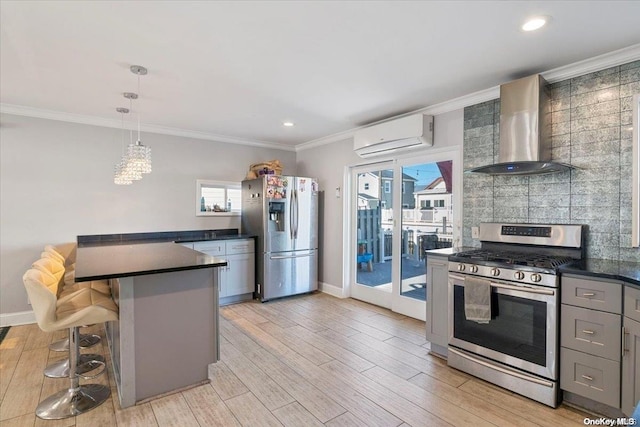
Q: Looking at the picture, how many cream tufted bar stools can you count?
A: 4